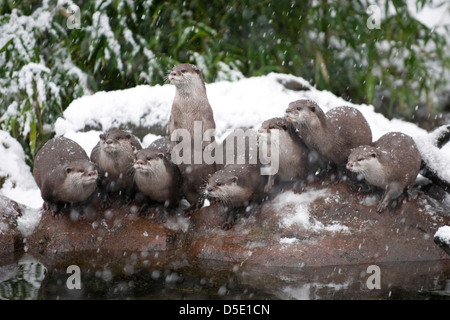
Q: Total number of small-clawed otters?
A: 8